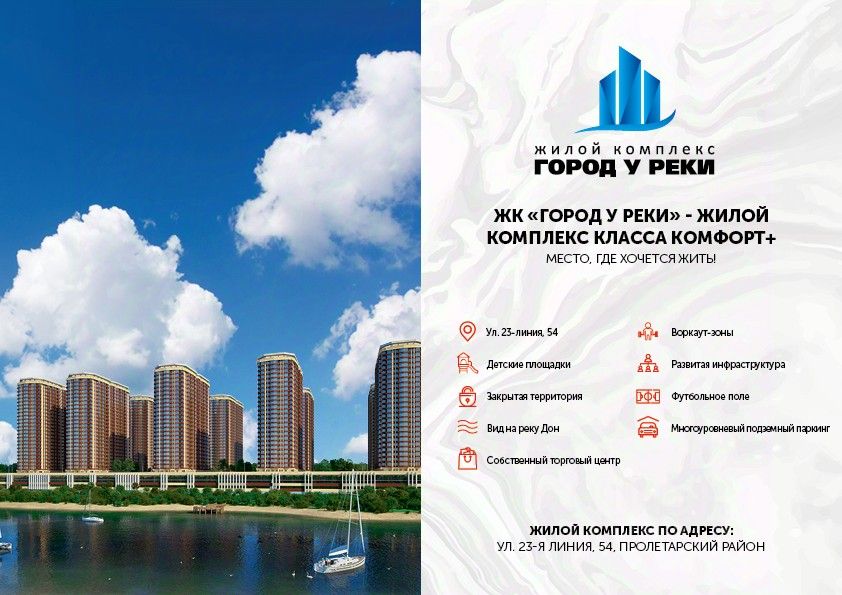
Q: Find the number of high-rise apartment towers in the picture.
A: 9